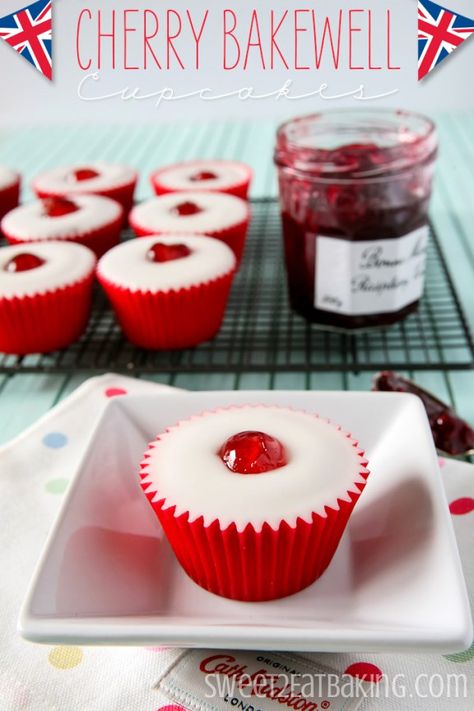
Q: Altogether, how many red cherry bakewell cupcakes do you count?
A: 8